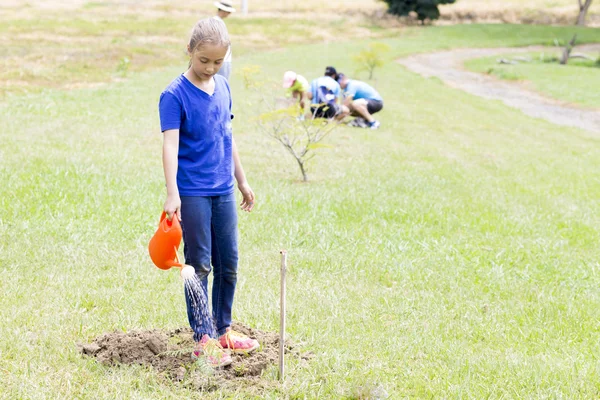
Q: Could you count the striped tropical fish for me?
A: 0